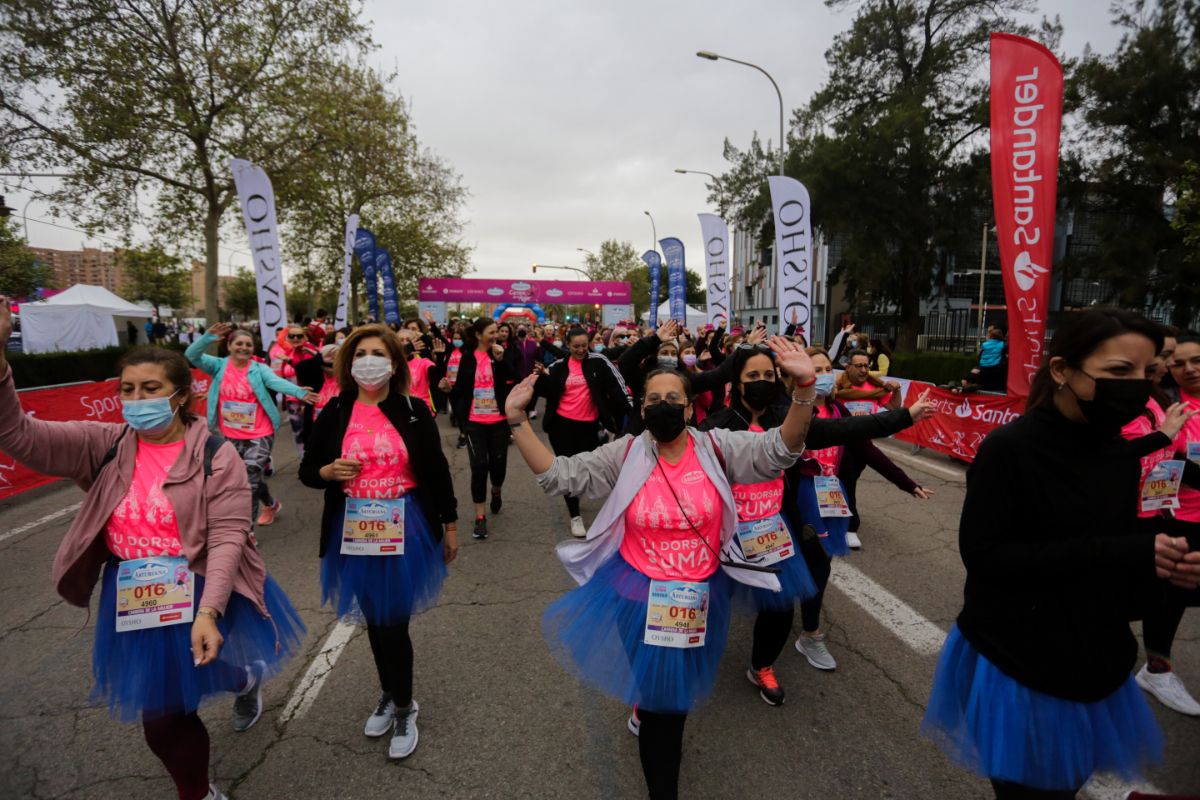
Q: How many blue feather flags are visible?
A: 4